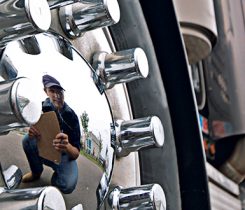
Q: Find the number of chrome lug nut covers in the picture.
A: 7